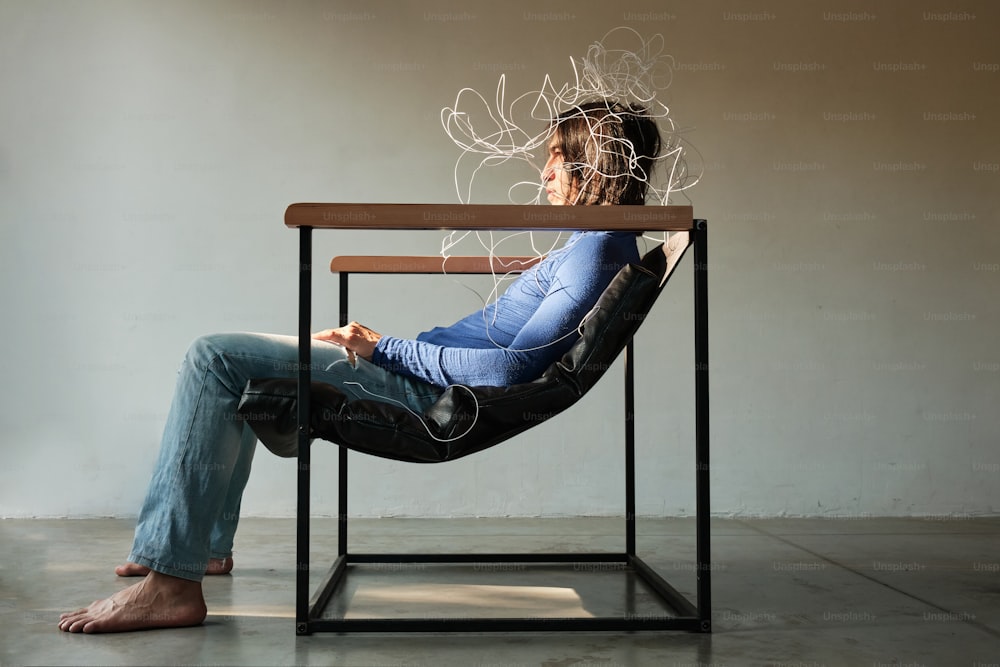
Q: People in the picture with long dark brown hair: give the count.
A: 1